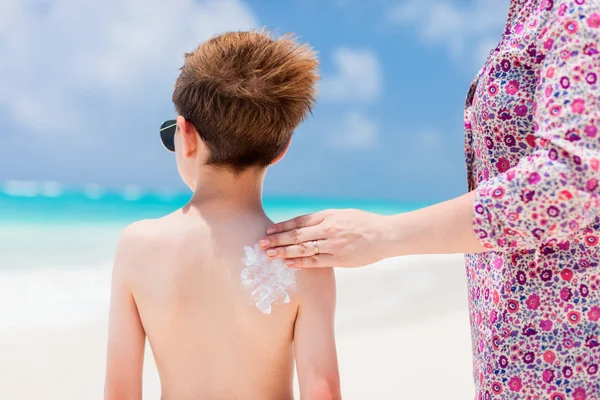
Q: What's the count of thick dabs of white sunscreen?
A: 1